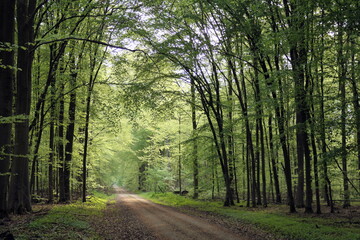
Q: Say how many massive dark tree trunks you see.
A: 2